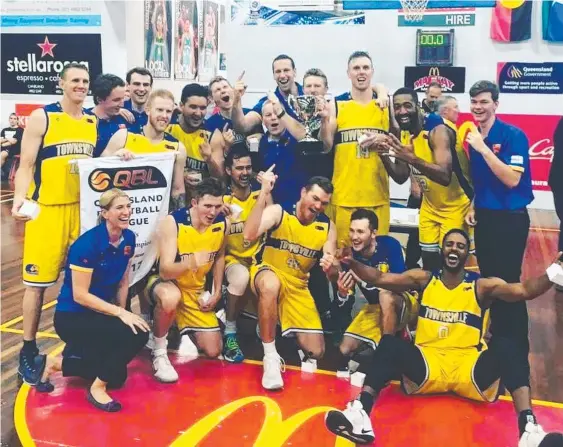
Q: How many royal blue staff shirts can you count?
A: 6